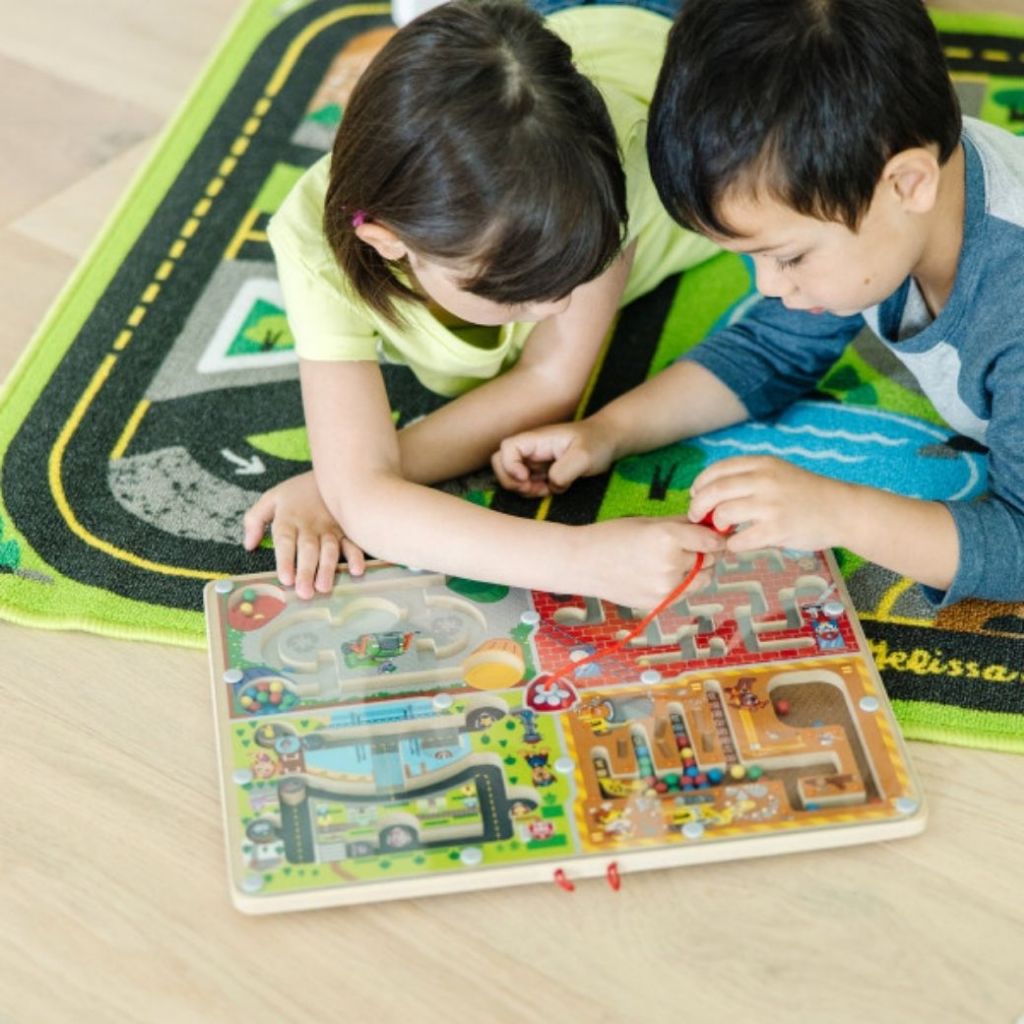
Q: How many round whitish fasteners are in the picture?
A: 13